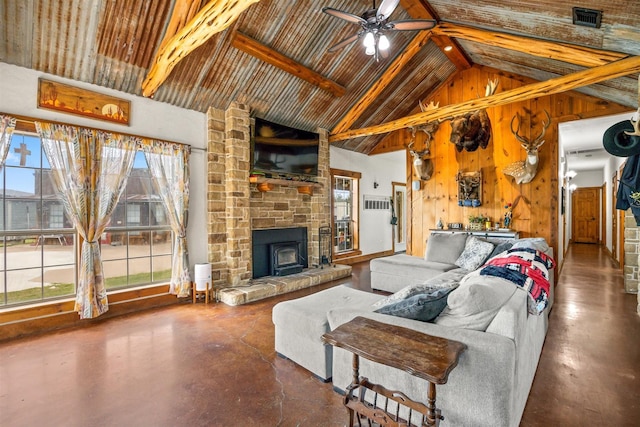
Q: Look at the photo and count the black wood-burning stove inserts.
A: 1